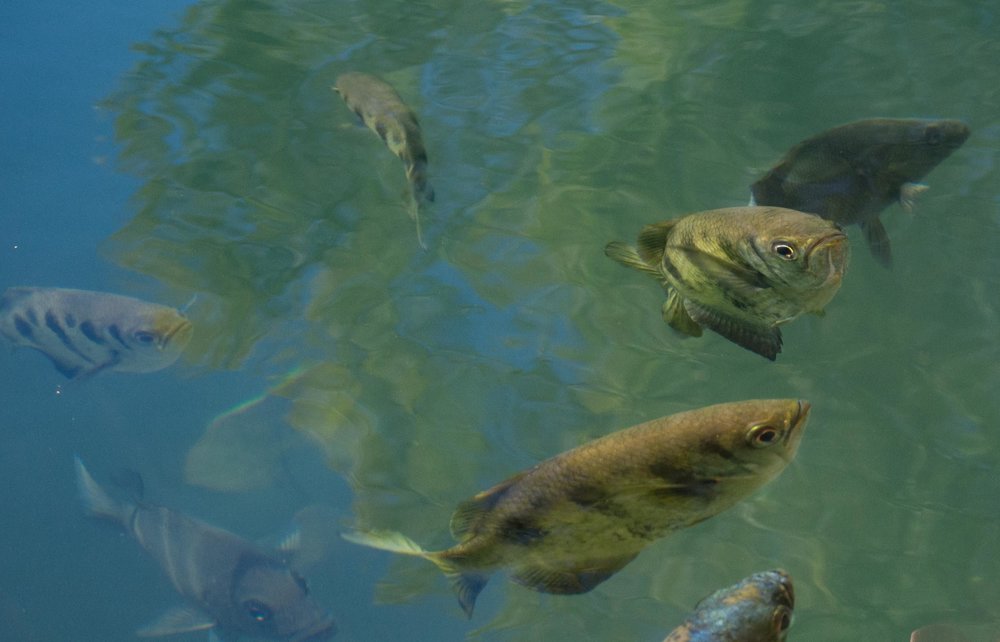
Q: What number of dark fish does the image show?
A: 1